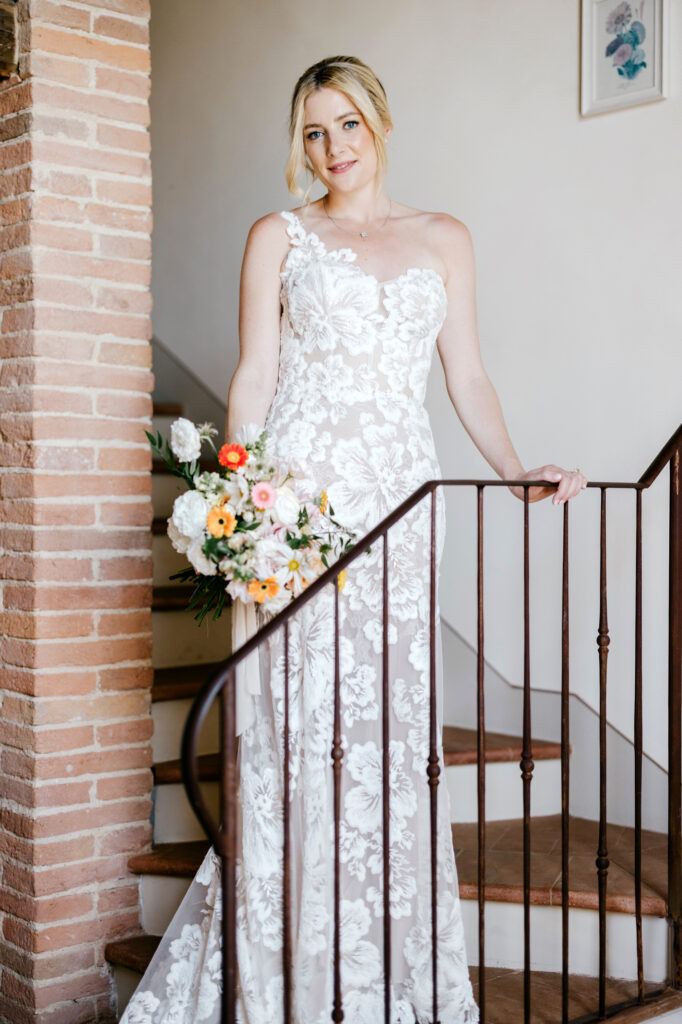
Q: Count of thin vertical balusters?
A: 9